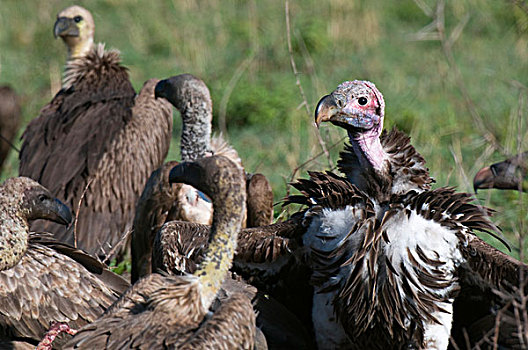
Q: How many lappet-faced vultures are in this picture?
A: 1